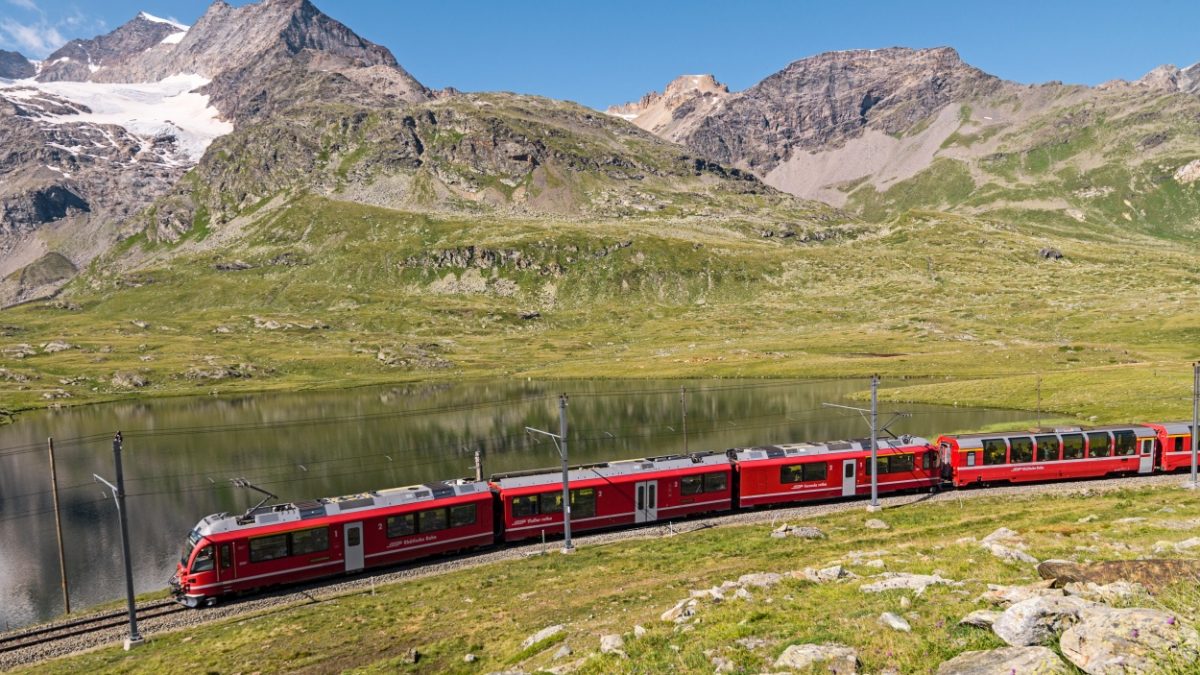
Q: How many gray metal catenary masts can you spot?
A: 4